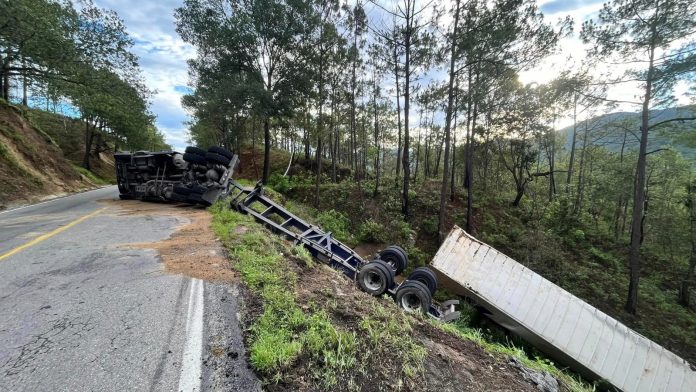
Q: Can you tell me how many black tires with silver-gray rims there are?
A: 2